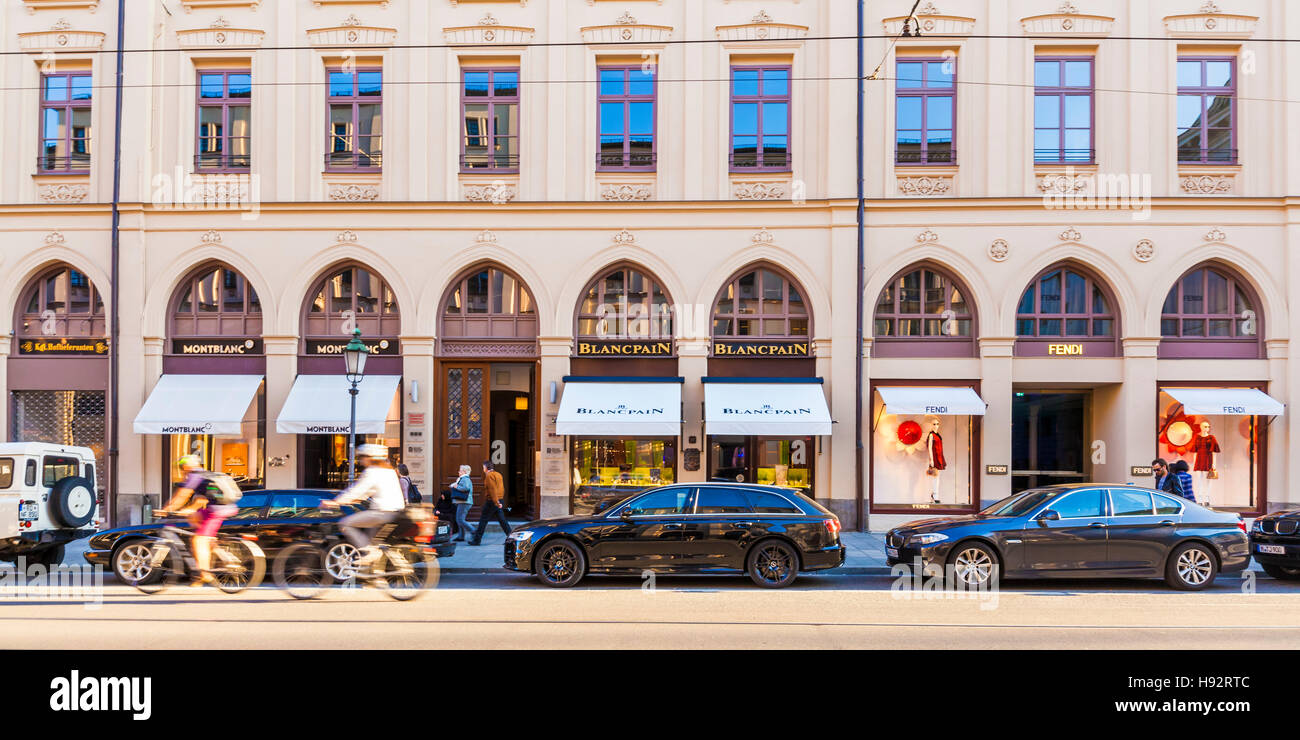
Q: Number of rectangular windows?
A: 9